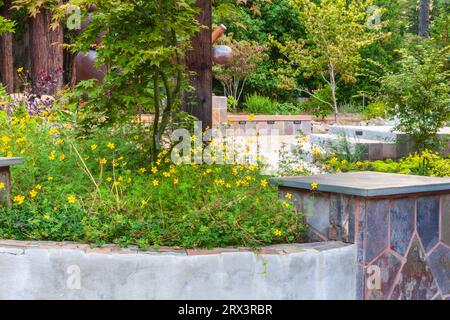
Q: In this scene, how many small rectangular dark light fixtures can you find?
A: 4